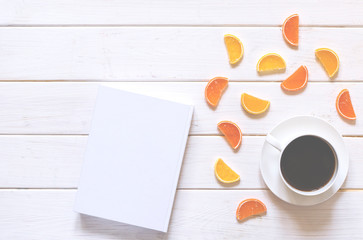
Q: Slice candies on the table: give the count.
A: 11